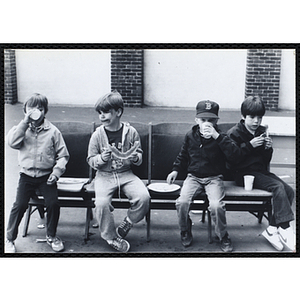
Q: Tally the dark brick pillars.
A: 3